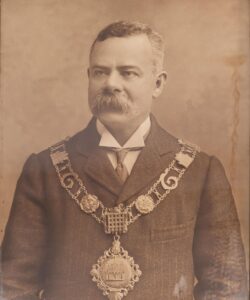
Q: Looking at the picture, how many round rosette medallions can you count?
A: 2